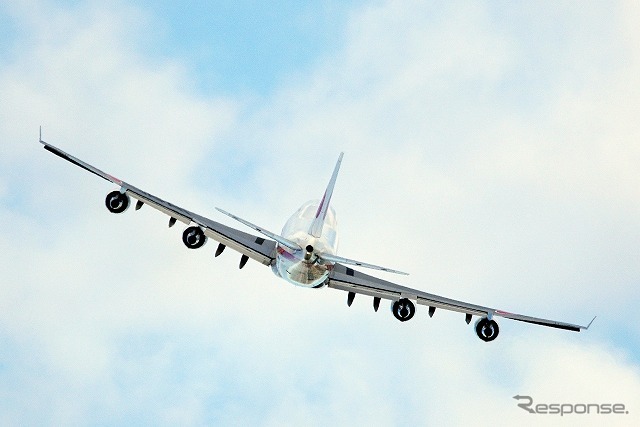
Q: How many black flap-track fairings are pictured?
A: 8